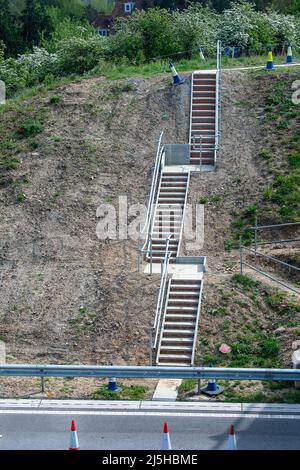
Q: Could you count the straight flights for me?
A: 3